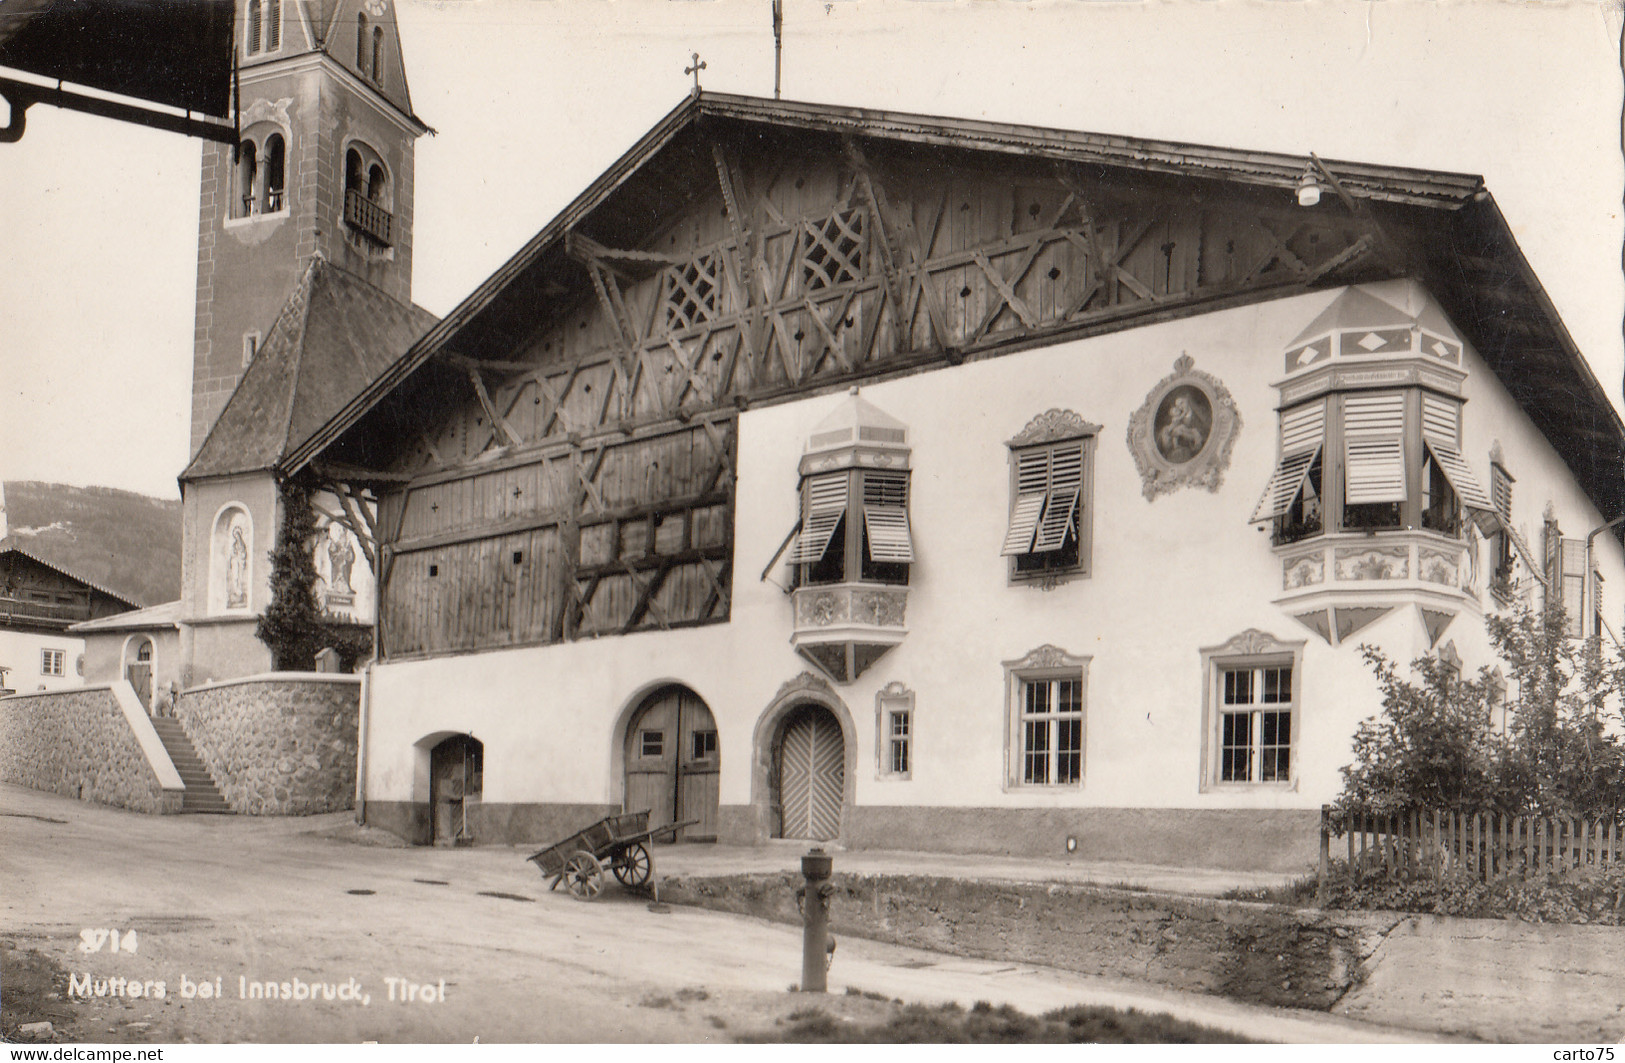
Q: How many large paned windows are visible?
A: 2